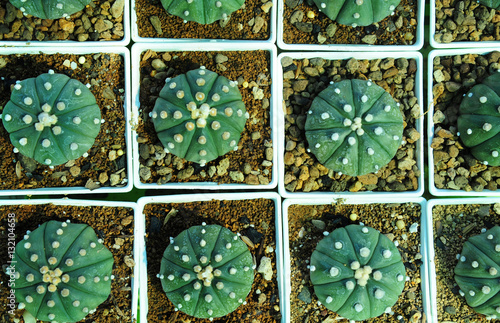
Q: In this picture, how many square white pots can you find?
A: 12